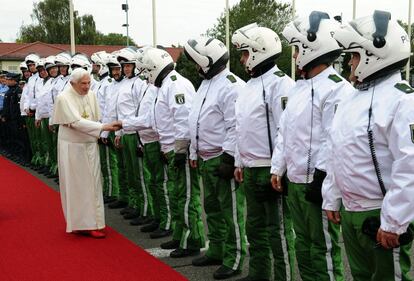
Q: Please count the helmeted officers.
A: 15